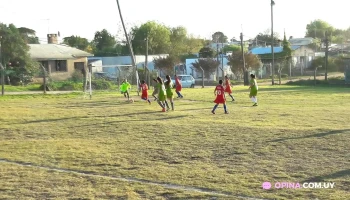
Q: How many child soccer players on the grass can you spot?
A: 9